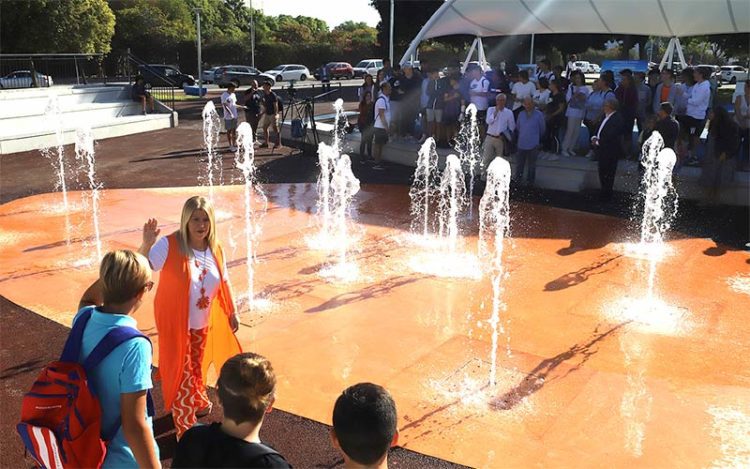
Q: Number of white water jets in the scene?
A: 13